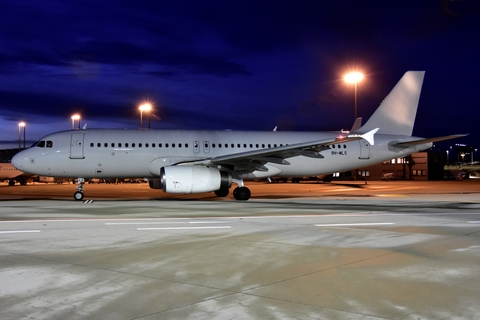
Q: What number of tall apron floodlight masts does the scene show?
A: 4